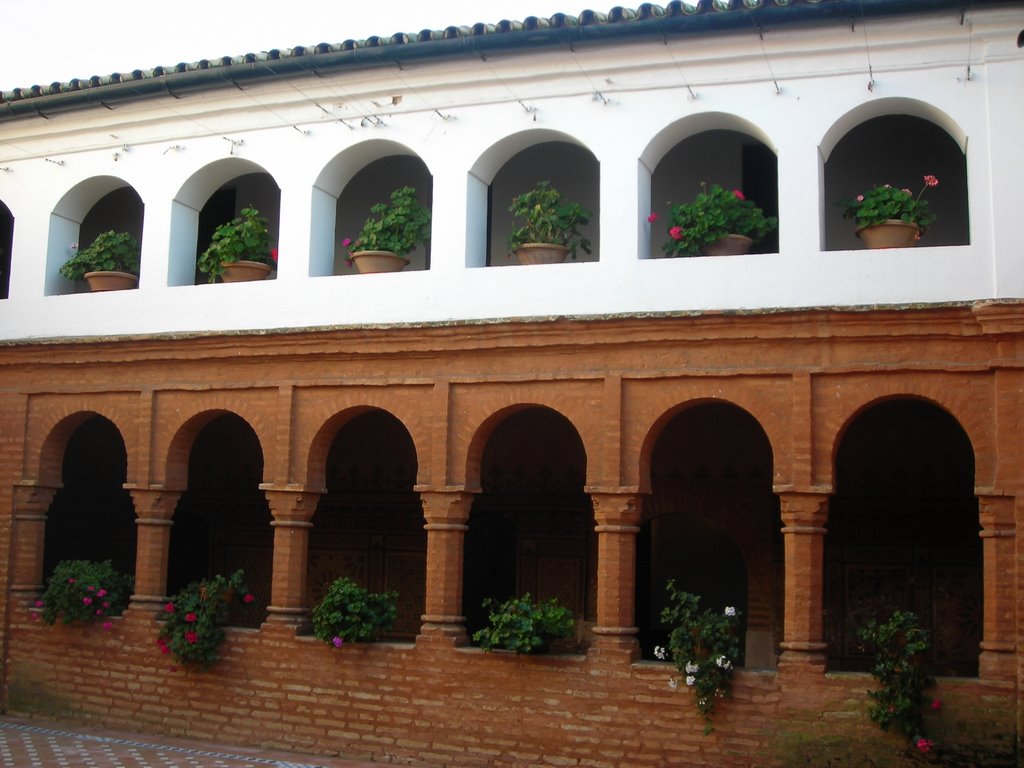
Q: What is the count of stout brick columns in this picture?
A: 7